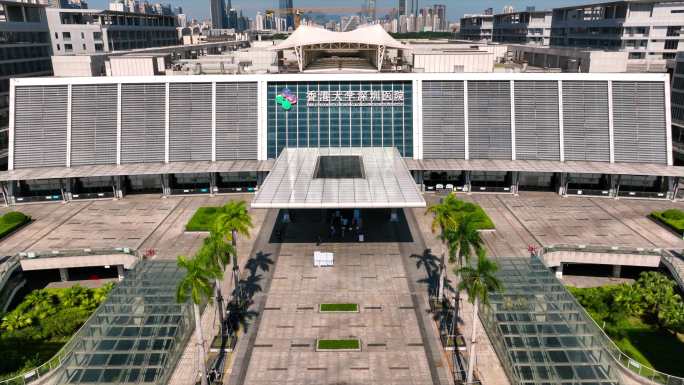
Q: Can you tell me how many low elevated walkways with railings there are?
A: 2